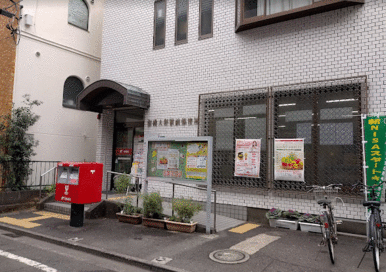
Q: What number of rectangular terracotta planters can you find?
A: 3